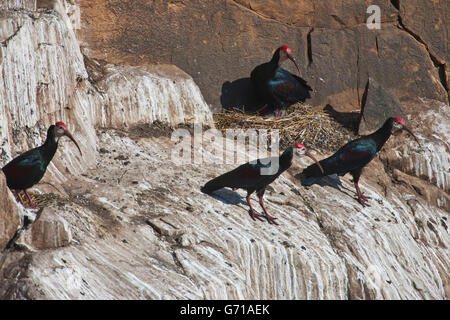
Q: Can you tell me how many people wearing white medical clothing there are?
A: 0